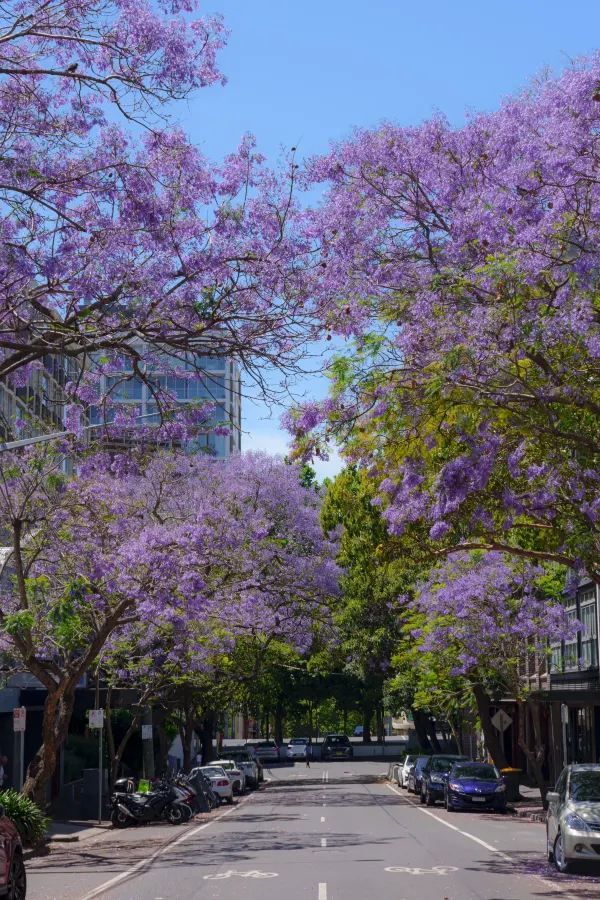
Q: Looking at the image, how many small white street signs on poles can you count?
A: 3